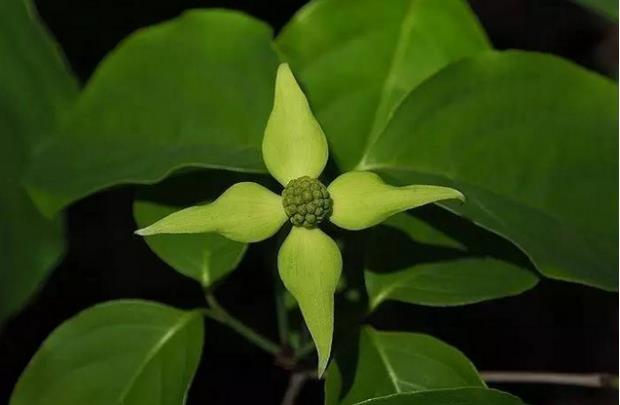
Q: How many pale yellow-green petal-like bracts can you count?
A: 4